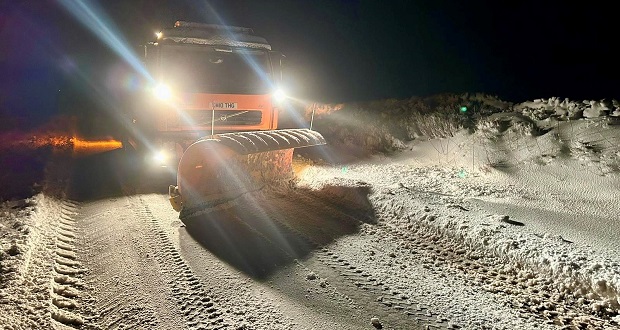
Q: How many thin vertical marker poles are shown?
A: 2